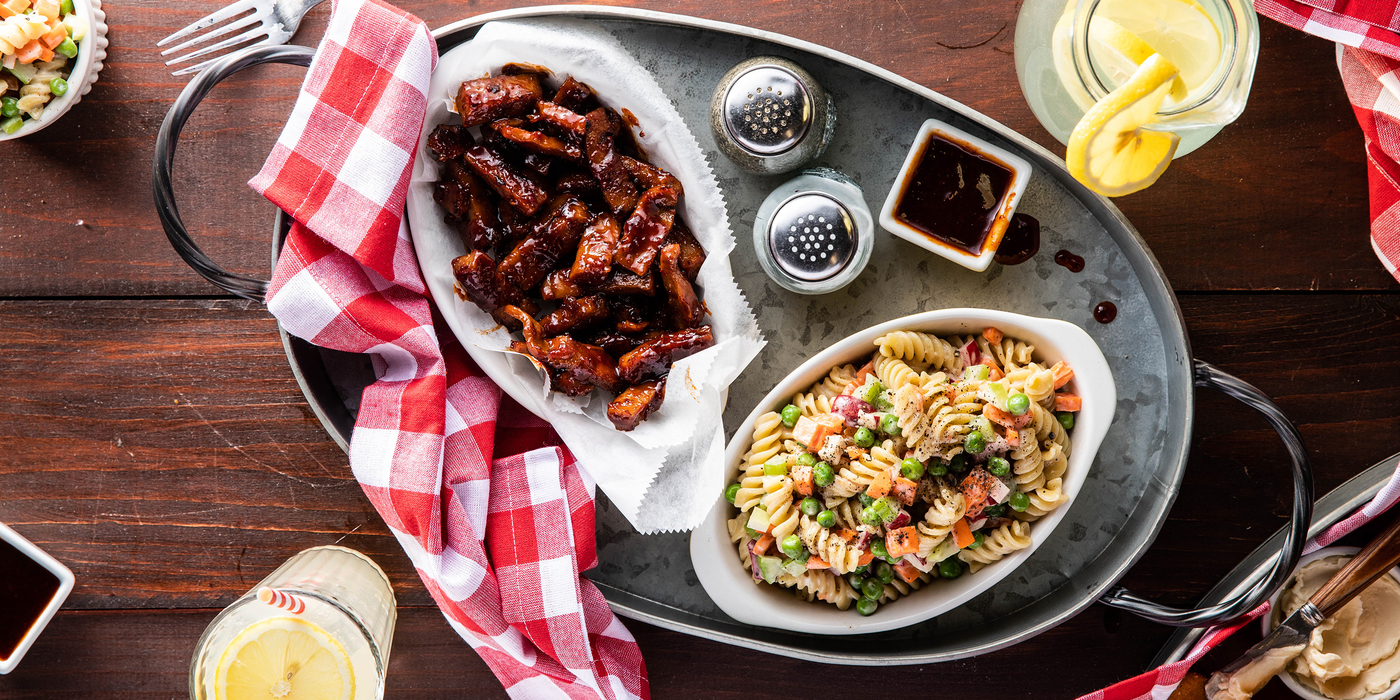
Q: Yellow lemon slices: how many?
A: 4